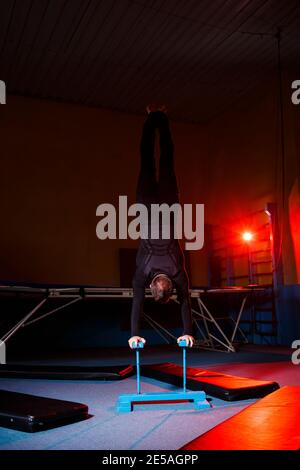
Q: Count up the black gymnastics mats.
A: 3